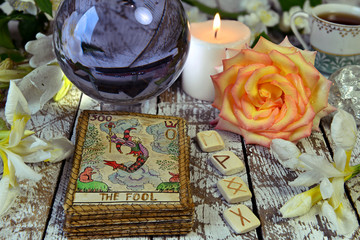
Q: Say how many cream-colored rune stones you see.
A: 4